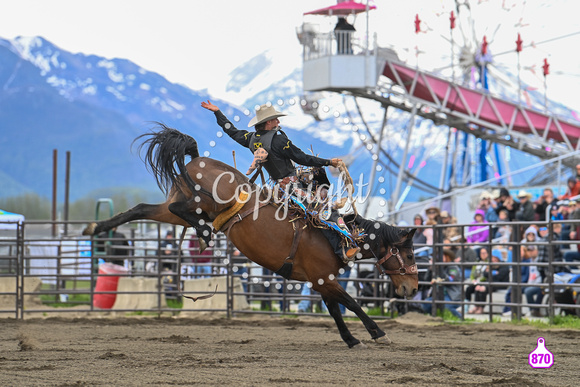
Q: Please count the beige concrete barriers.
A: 3